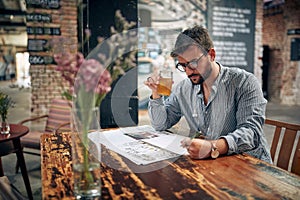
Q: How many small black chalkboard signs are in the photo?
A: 5